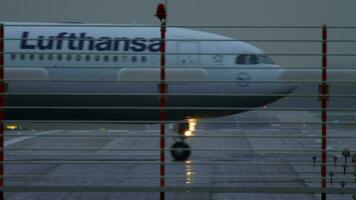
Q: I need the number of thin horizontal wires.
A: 12